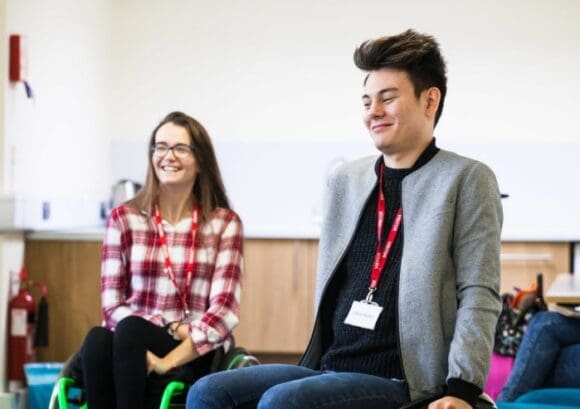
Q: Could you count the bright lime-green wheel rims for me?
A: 2